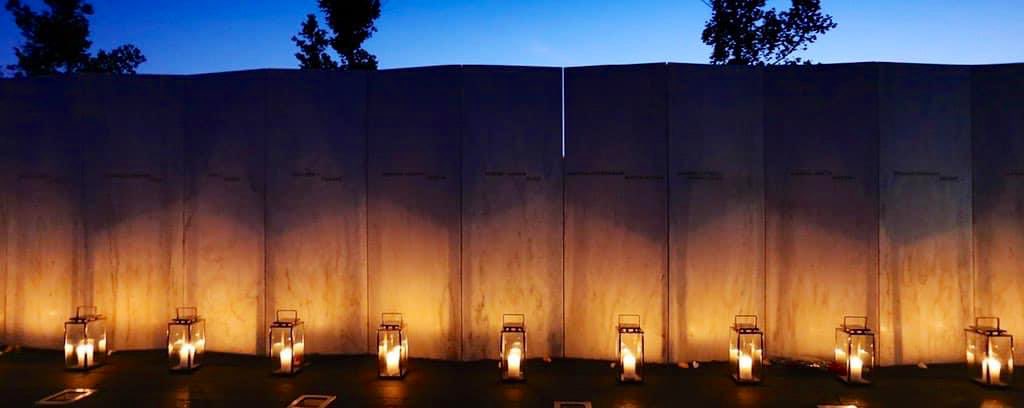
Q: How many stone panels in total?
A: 11